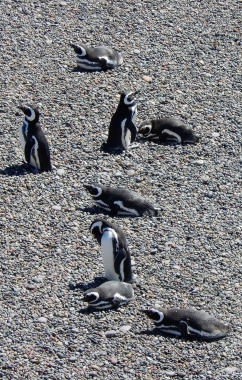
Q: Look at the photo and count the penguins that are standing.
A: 3